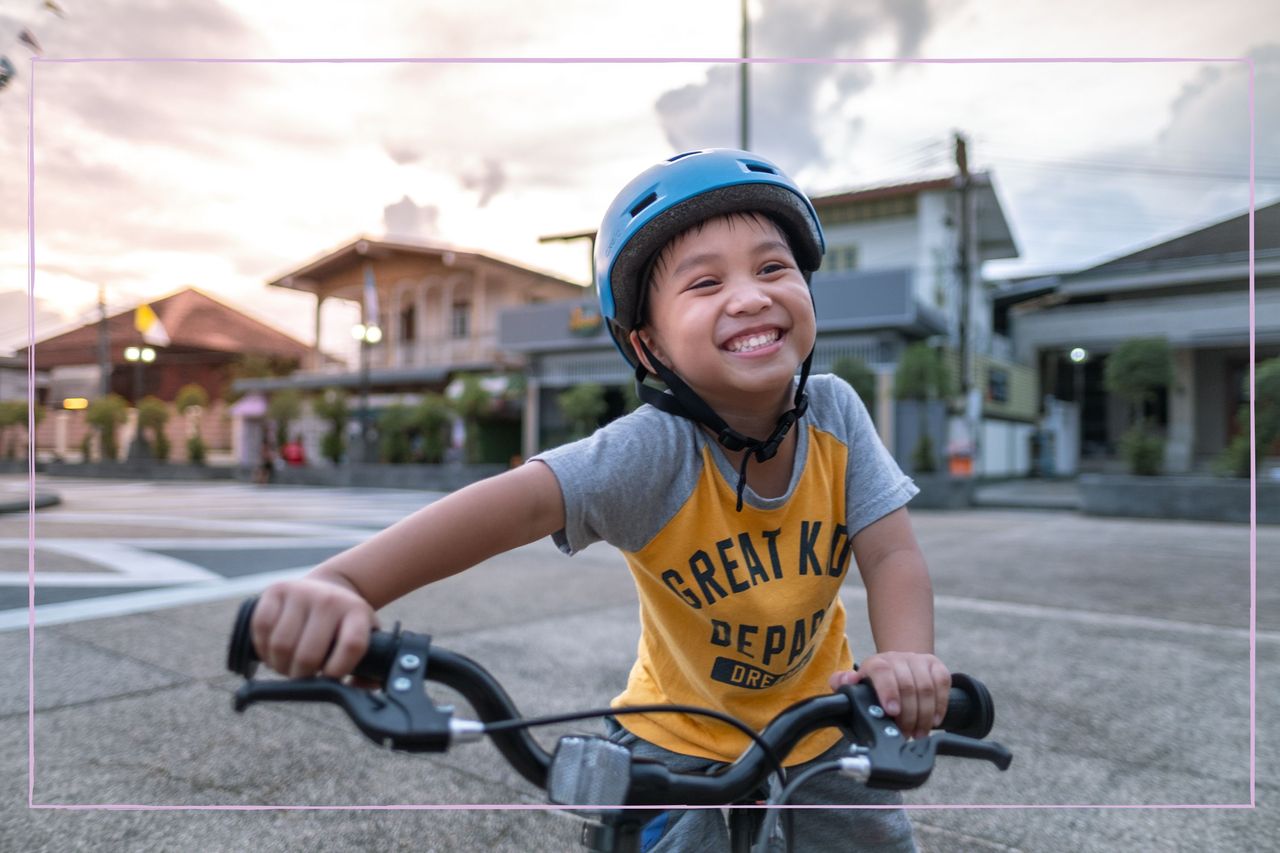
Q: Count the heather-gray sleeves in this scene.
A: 2